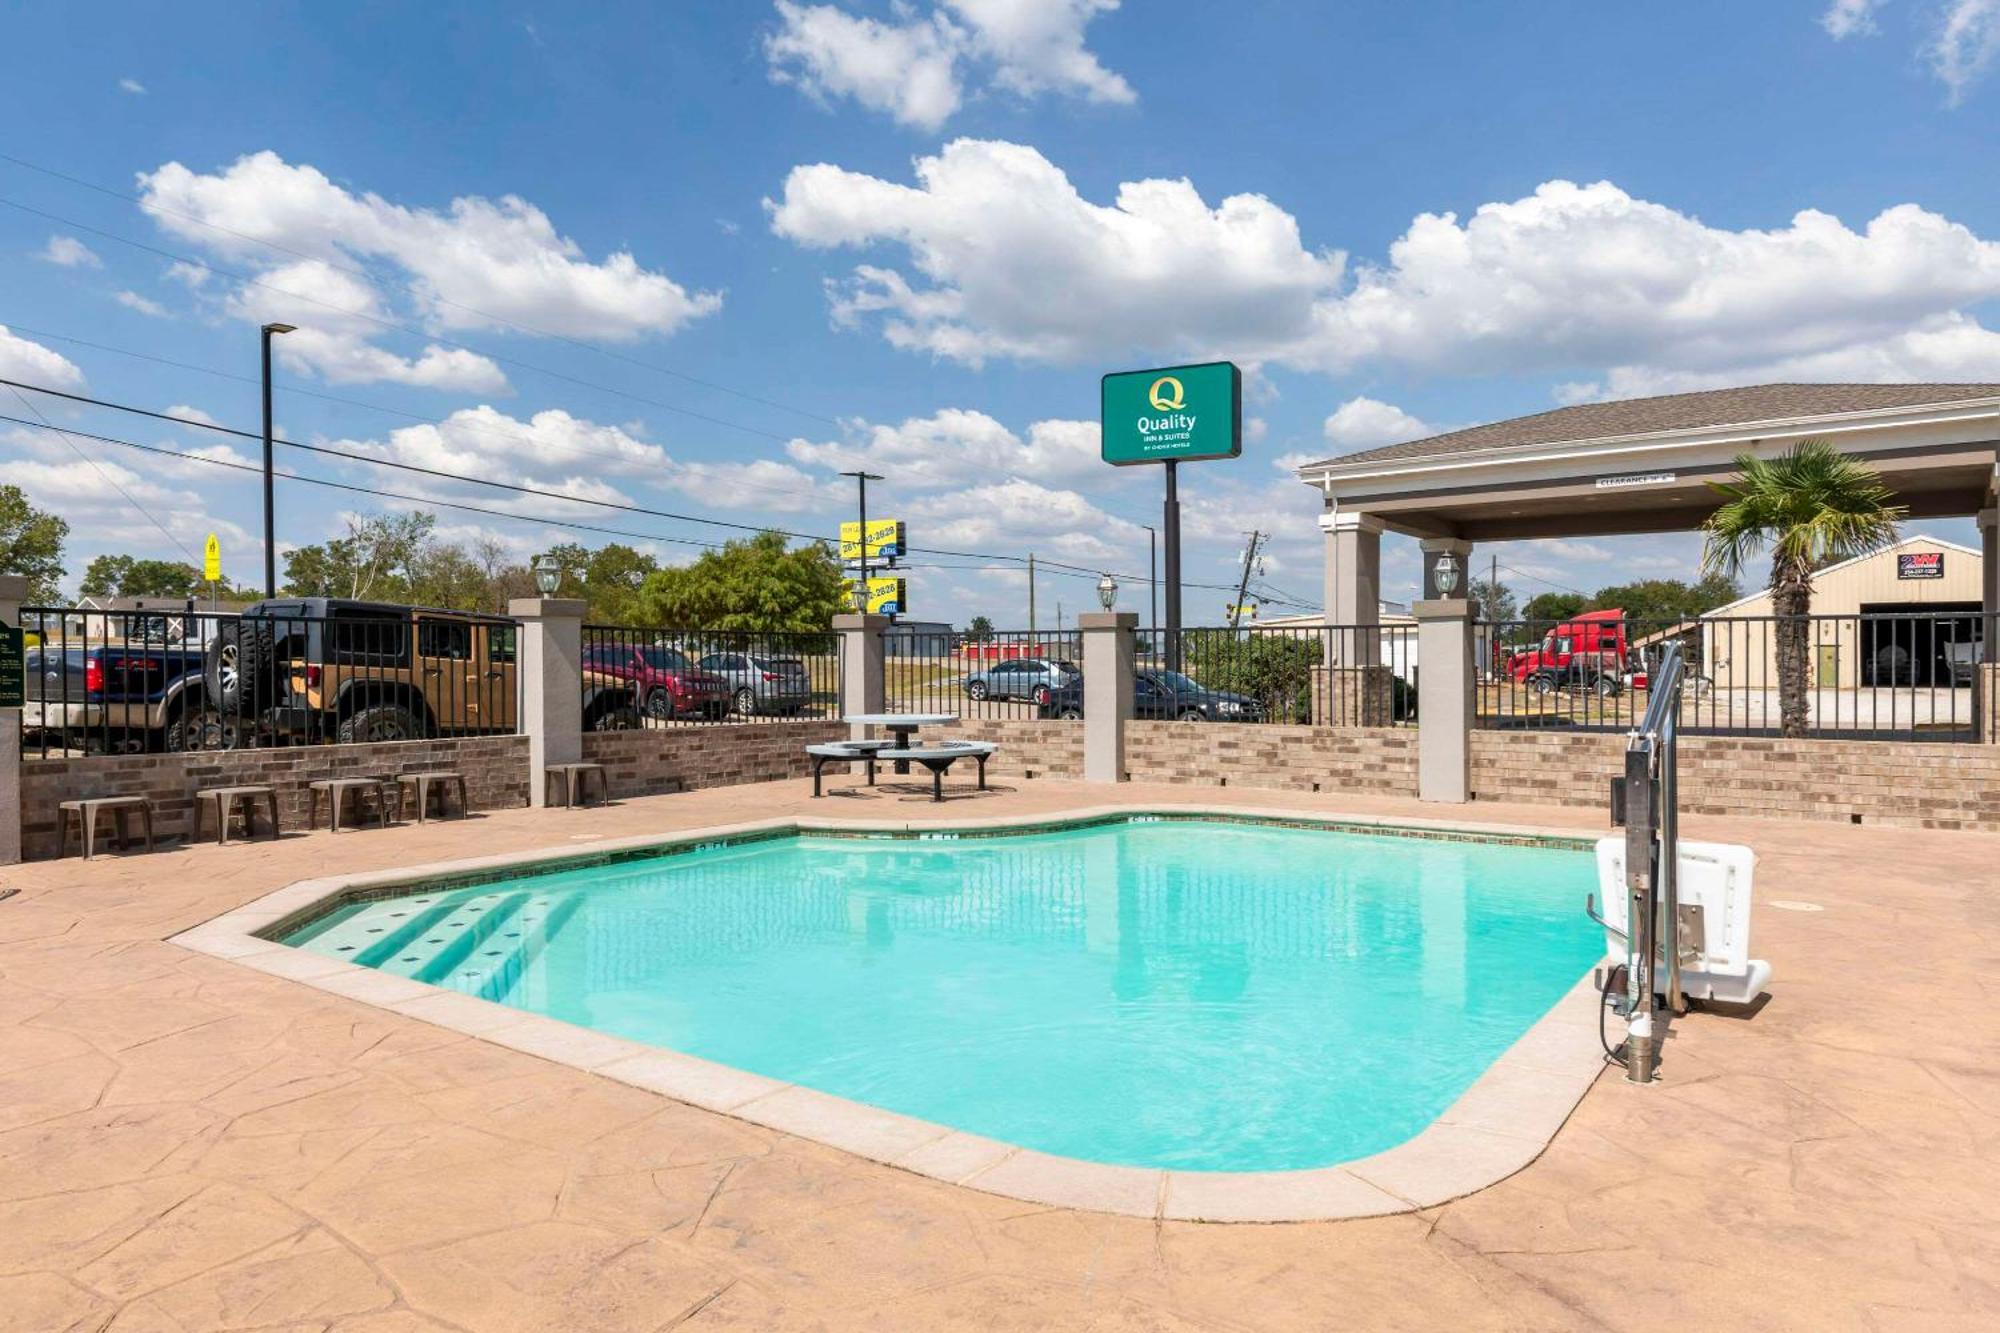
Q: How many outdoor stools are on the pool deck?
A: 5